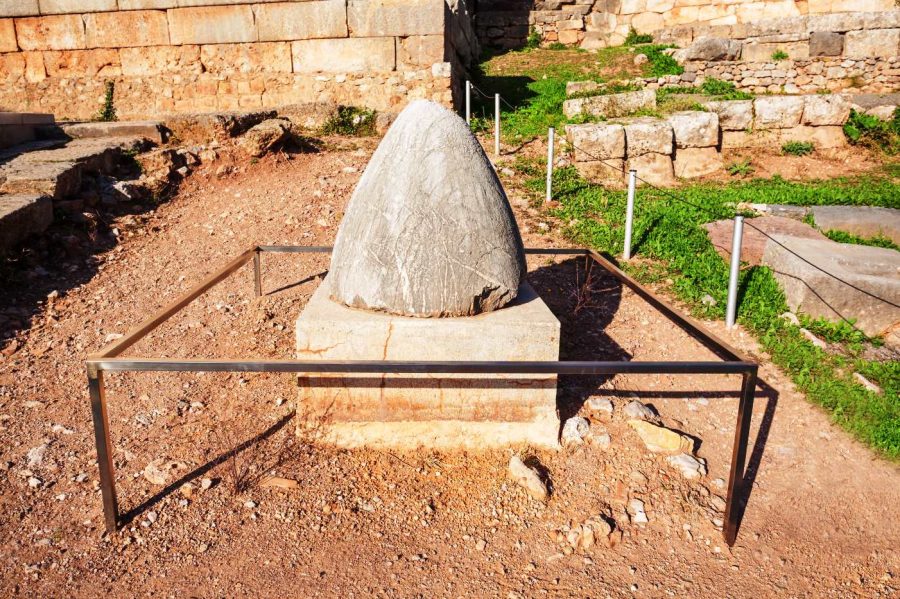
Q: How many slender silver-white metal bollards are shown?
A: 5